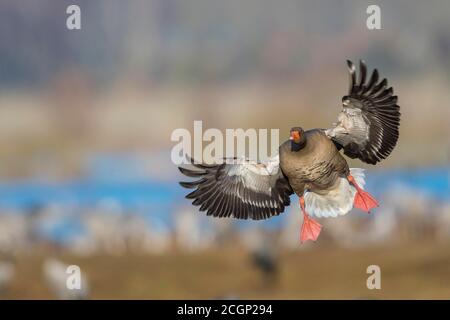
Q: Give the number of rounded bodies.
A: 1